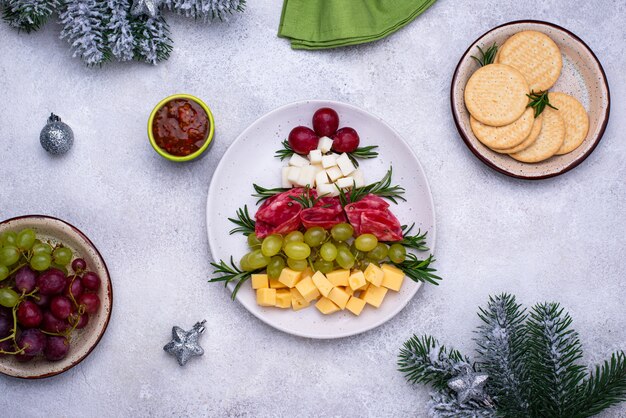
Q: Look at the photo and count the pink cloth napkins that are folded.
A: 0